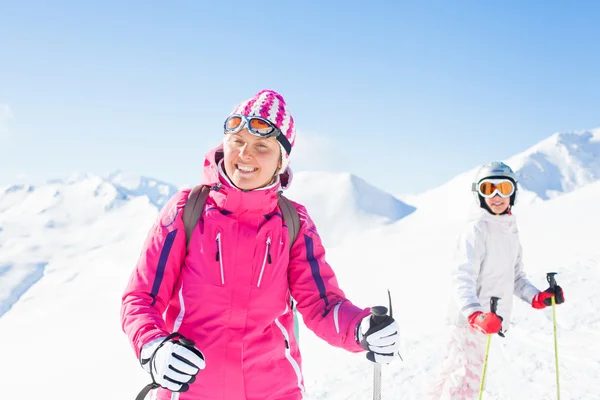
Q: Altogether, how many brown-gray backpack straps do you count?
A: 2